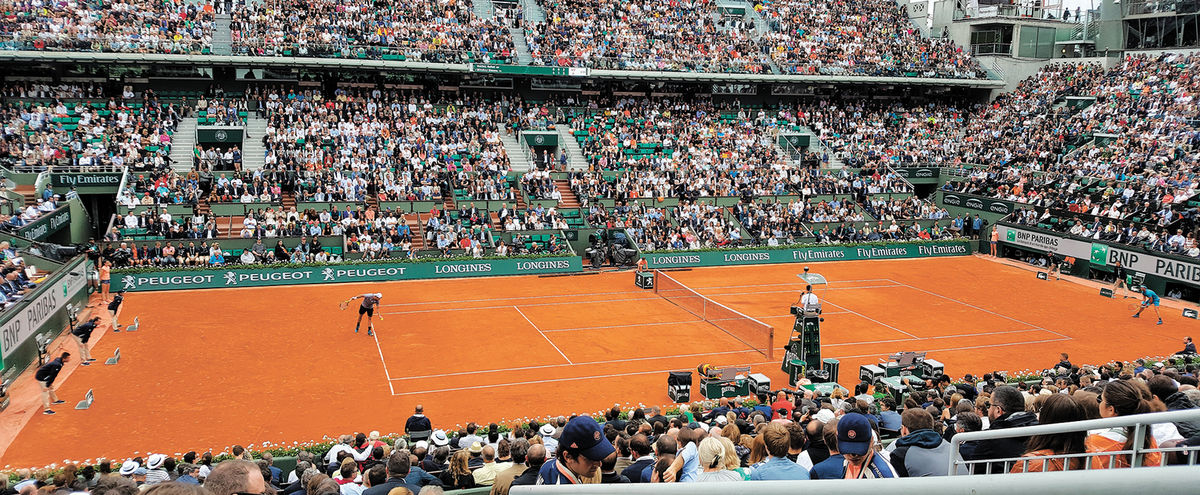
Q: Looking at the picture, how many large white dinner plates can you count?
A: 0